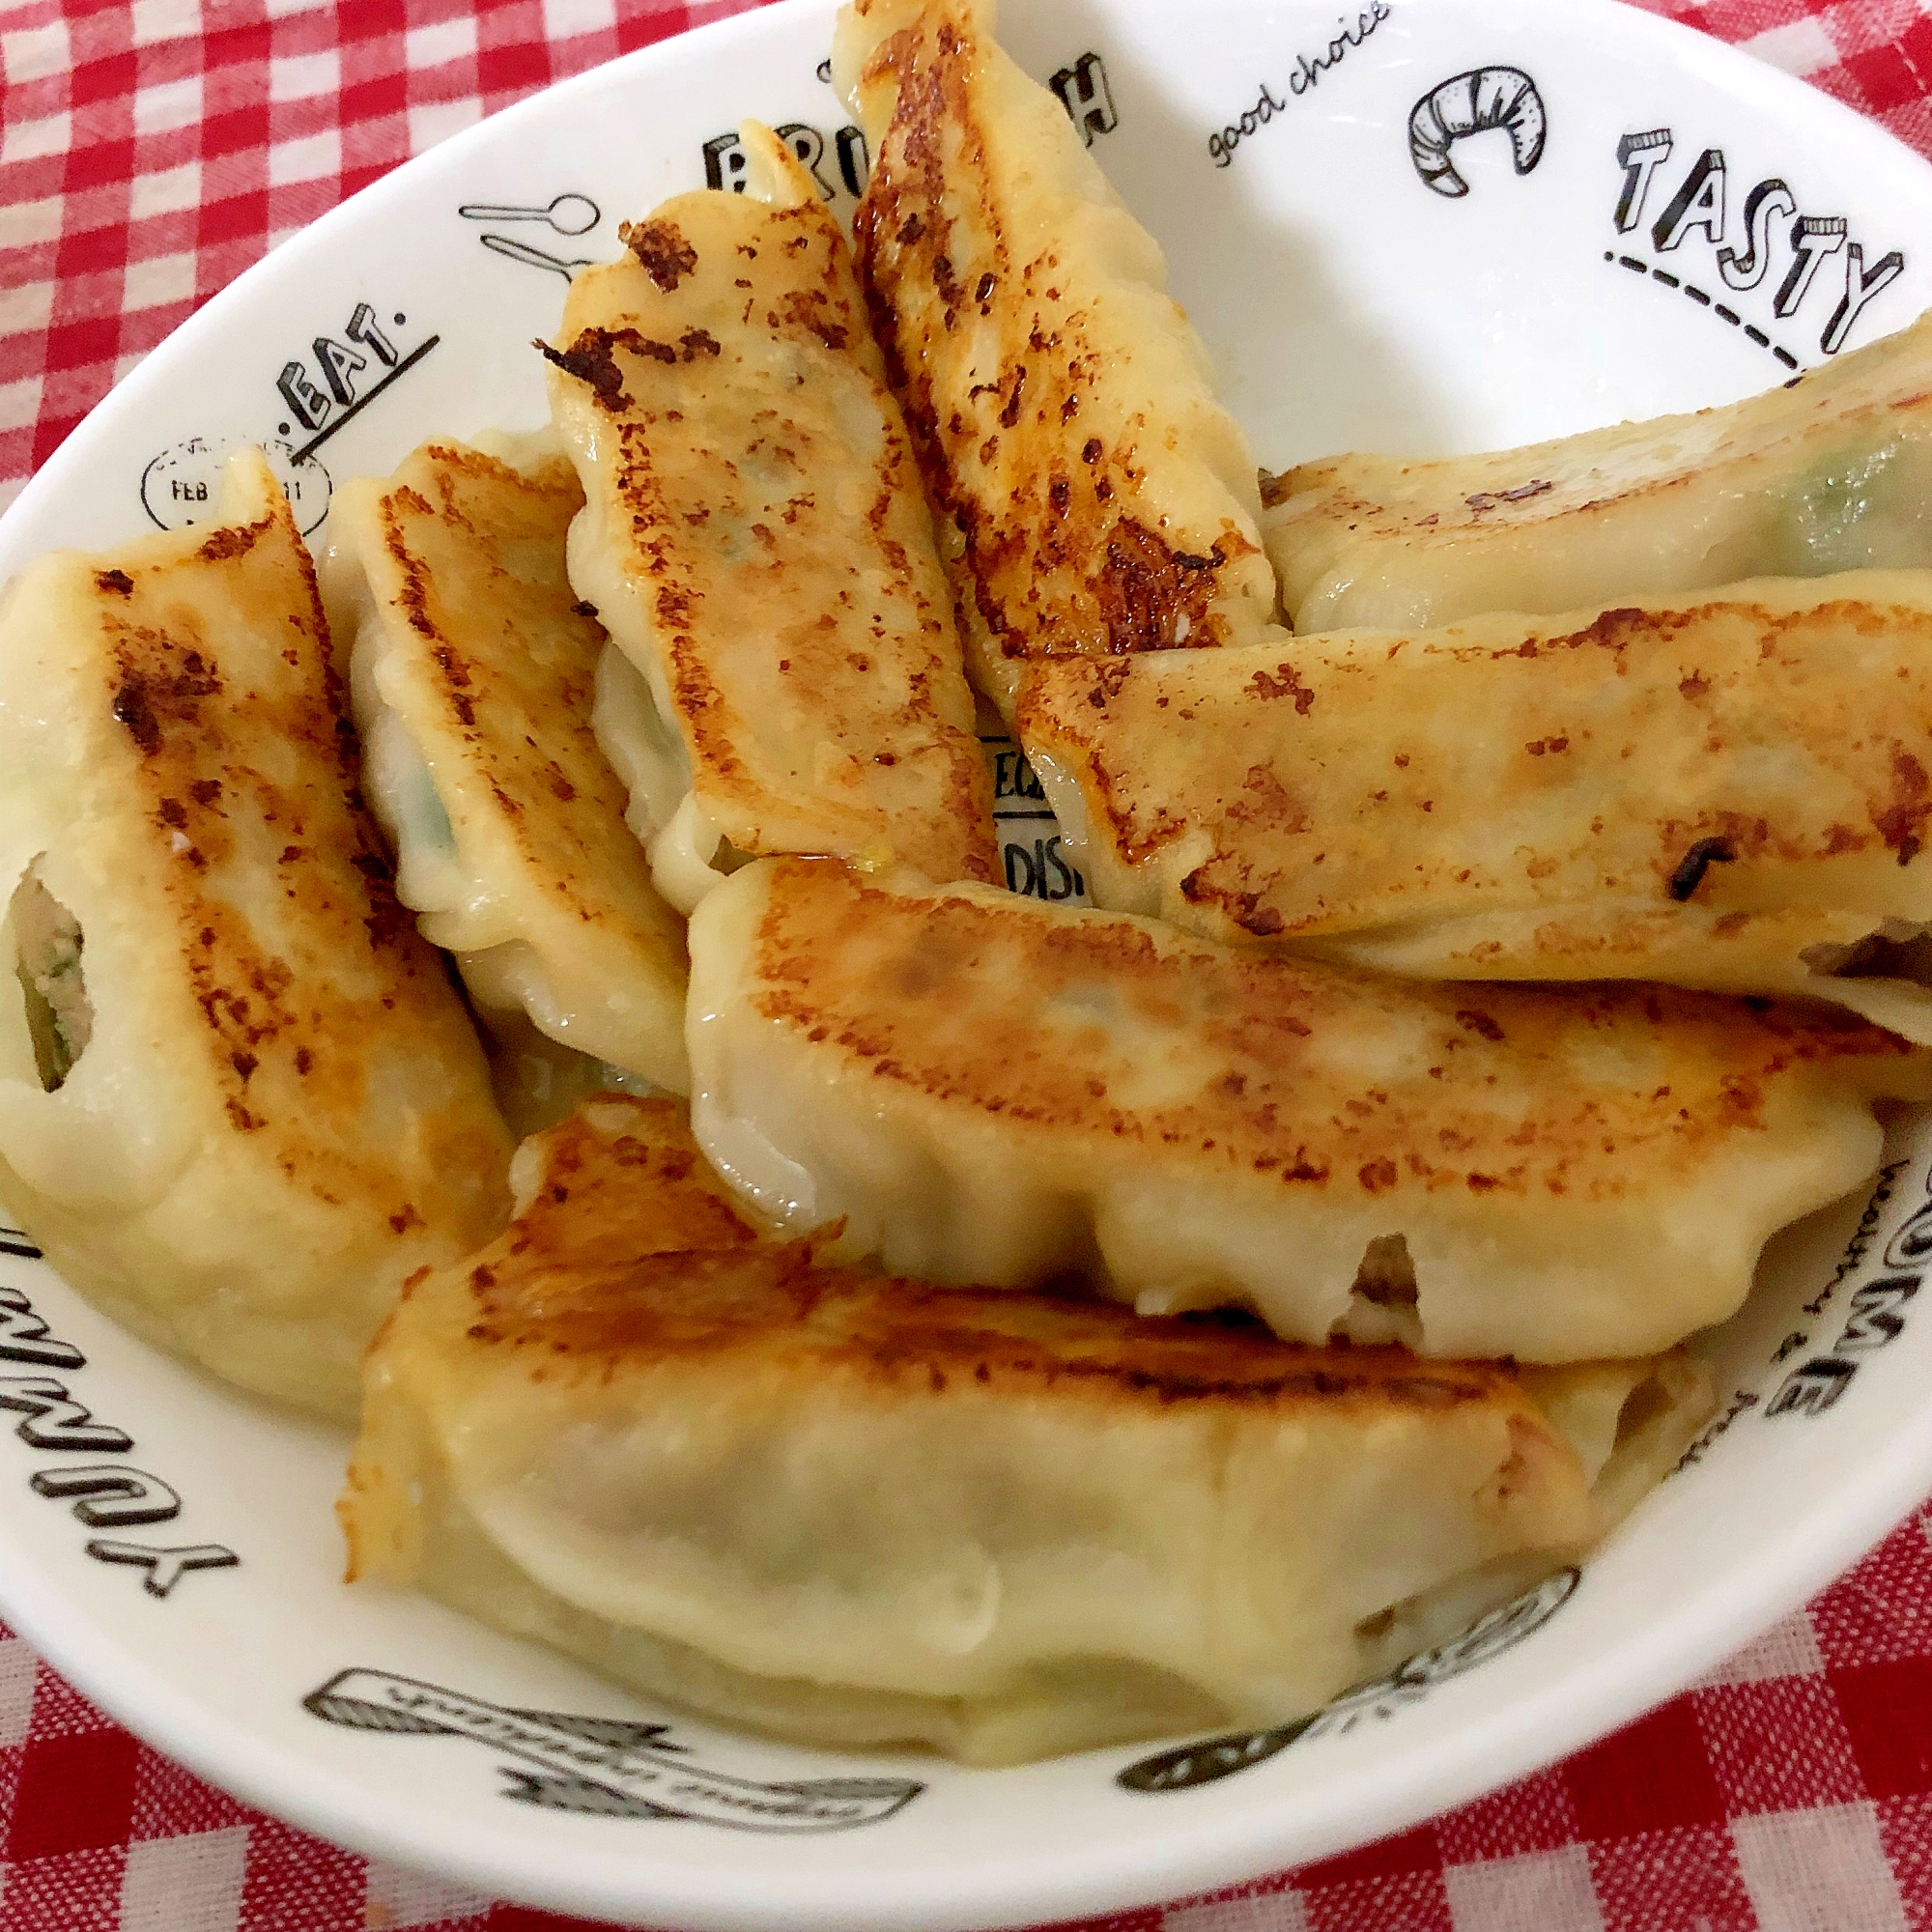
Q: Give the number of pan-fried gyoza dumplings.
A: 8